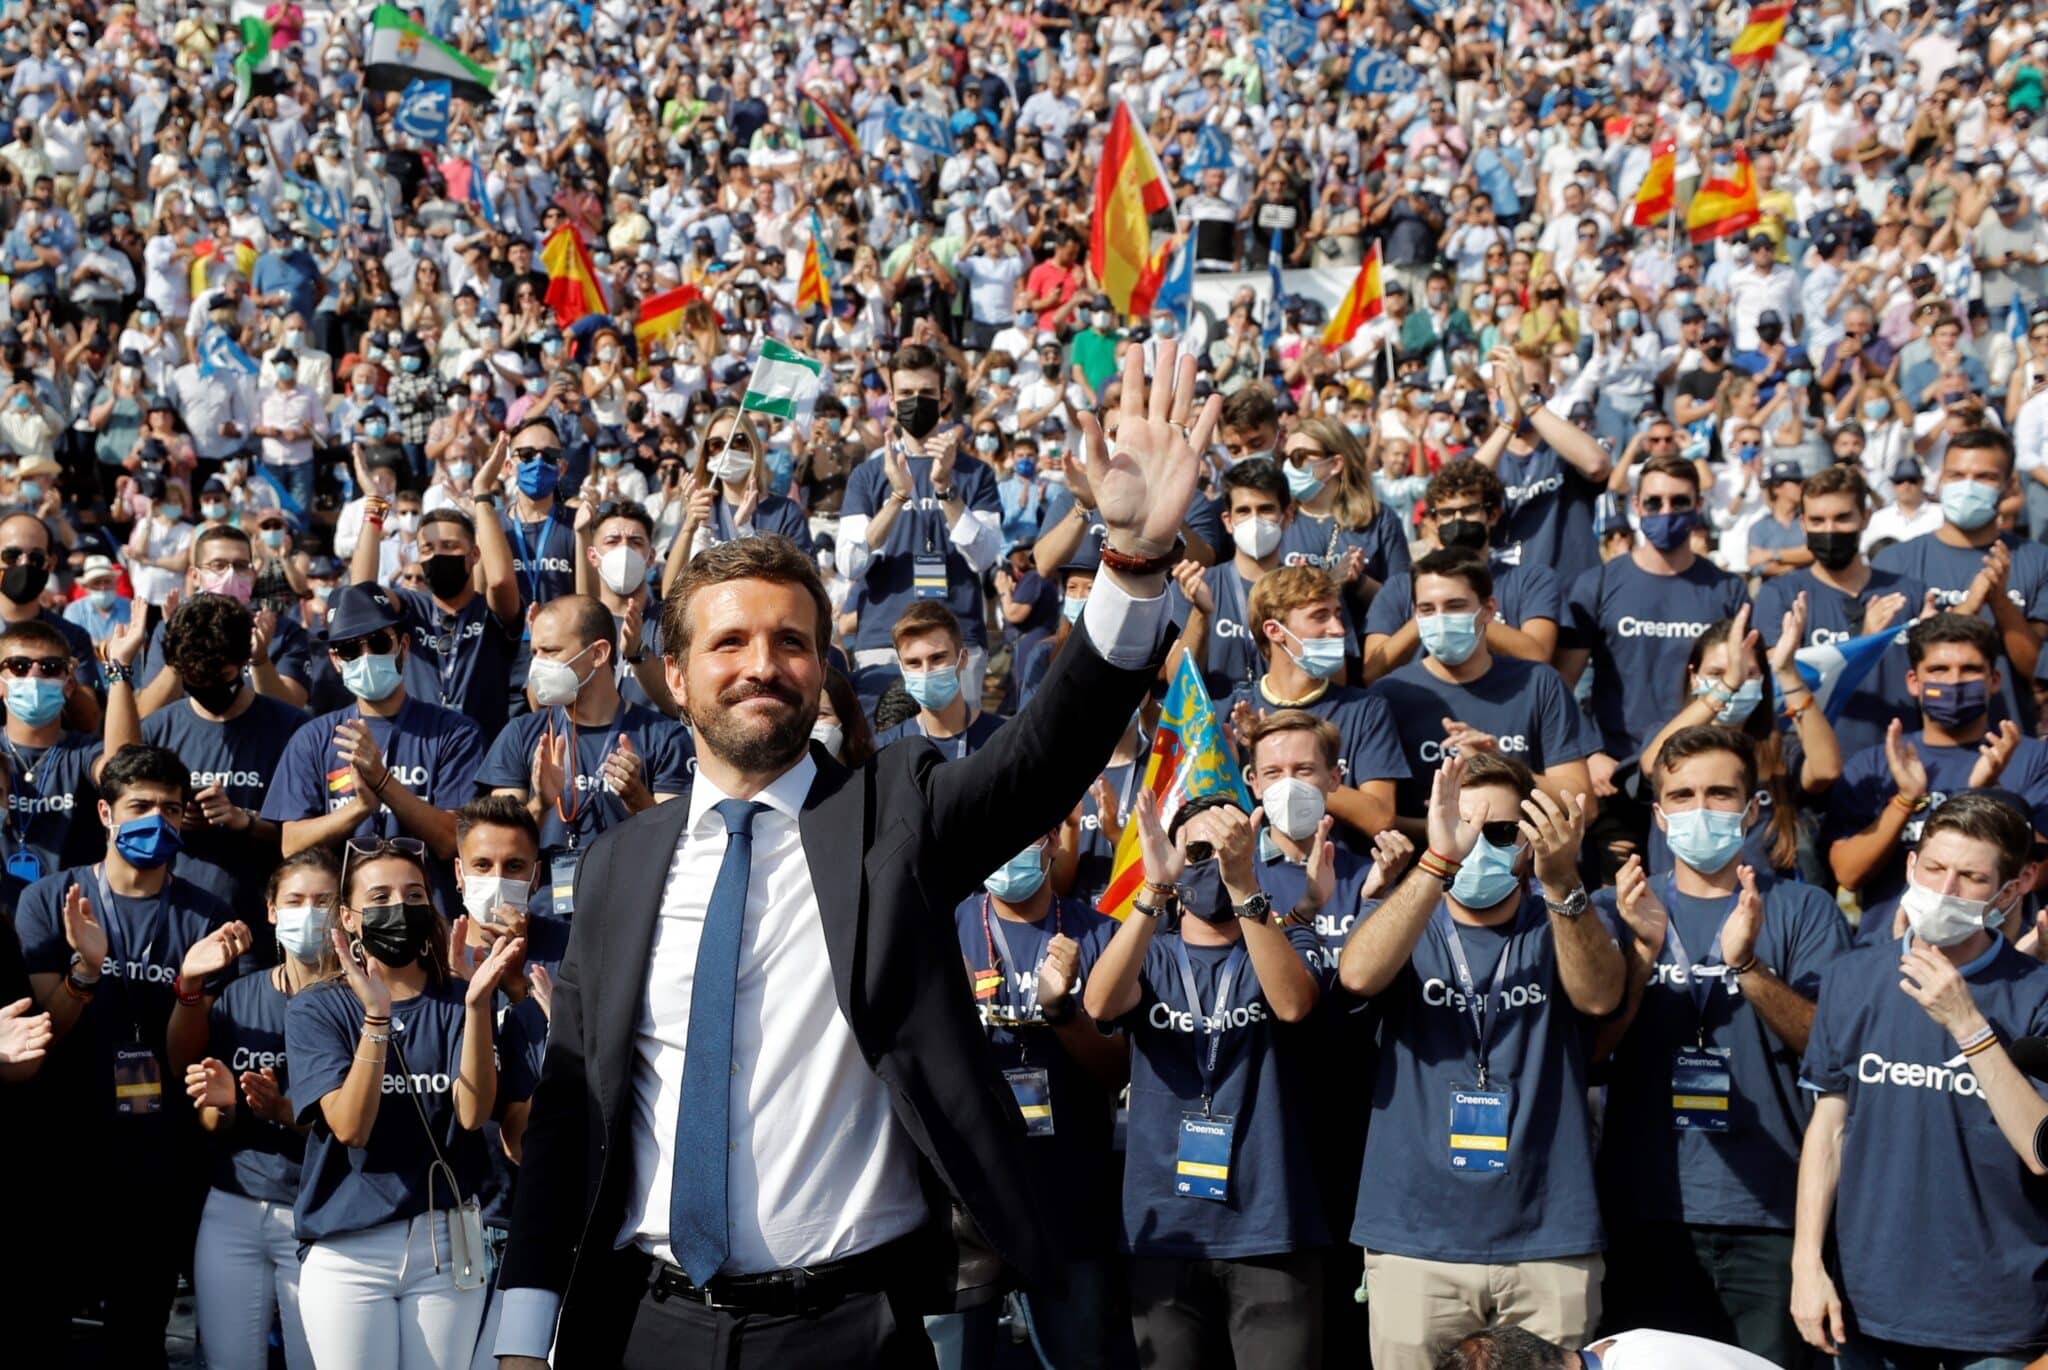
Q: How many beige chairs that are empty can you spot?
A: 0